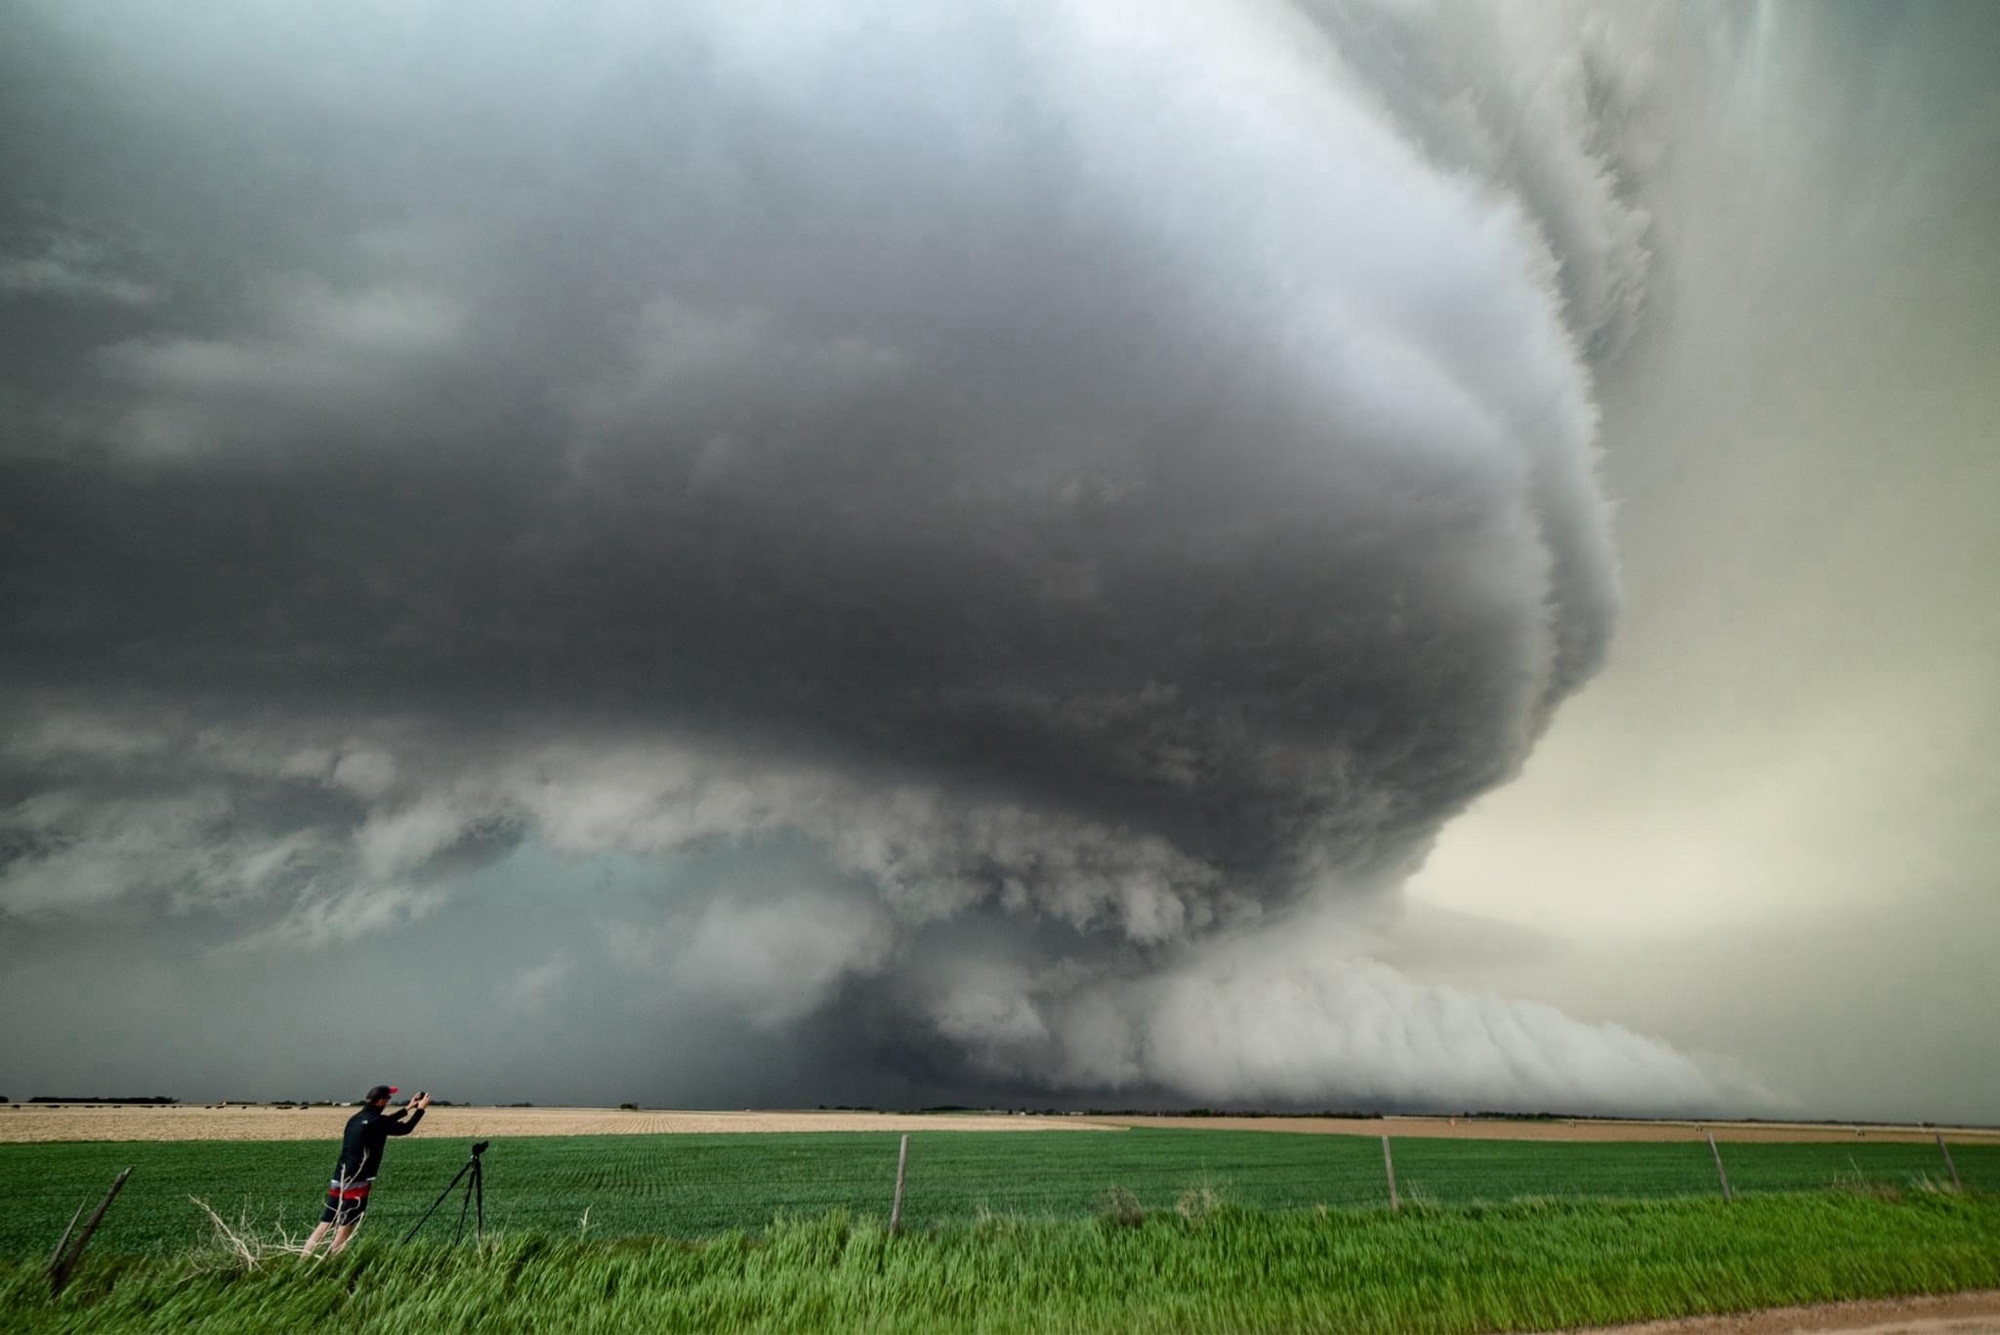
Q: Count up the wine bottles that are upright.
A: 0